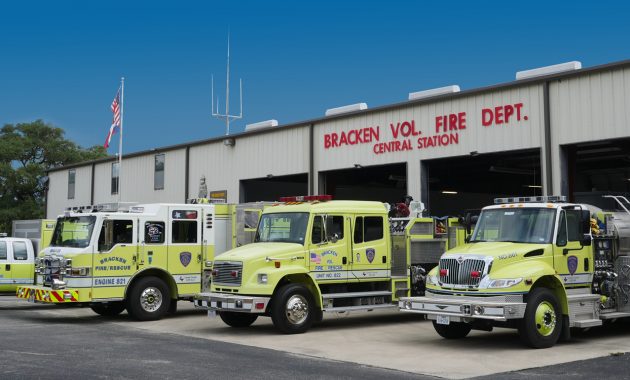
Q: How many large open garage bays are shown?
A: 4